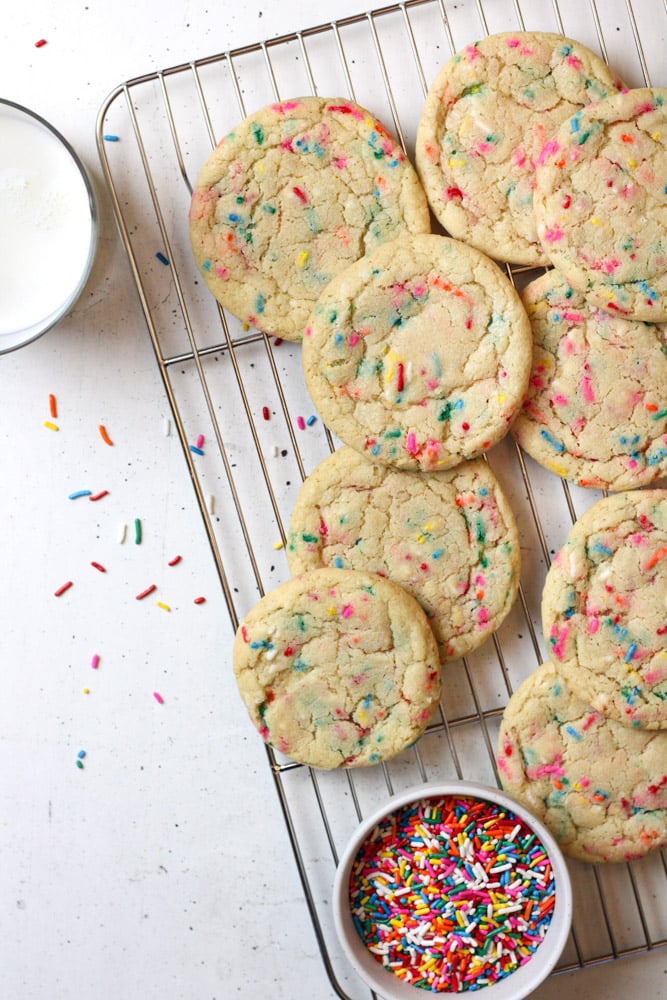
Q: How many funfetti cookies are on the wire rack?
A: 9